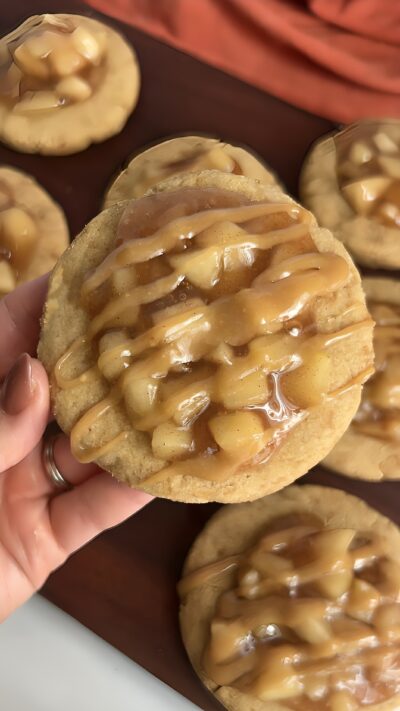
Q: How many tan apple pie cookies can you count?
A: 7